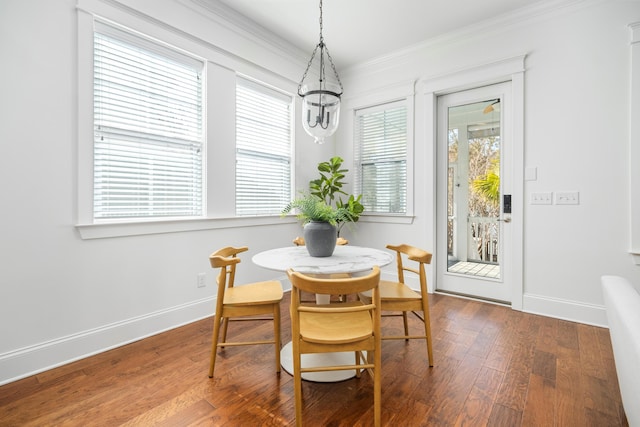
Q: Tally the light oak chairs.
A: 4